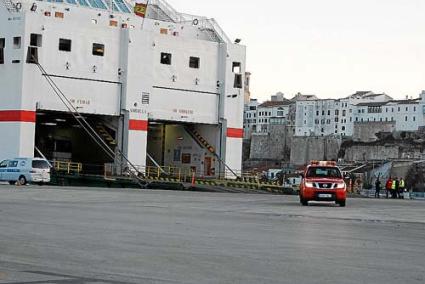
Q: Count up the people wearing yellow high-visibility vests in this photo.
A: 2